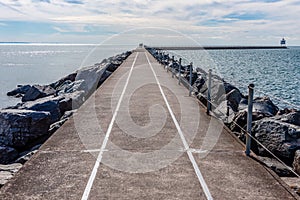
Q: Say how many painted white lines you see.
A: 2